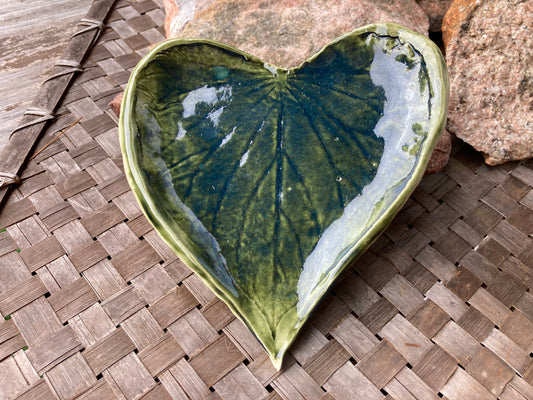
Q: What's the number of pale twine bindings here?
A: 4